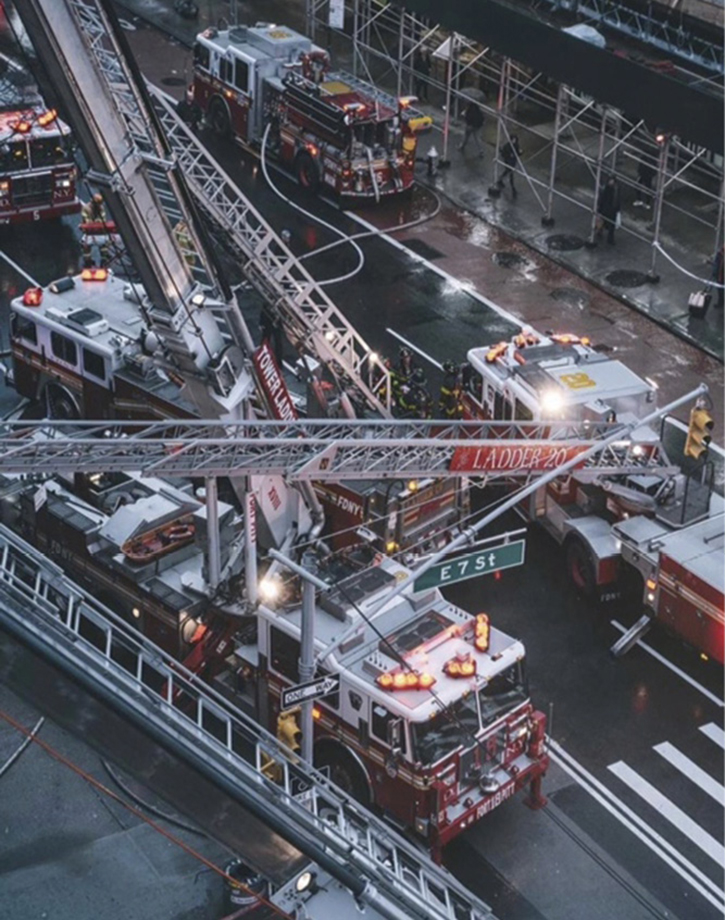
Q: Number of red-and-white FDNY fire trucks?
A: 5